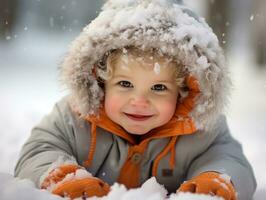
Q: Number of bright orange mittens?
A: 2